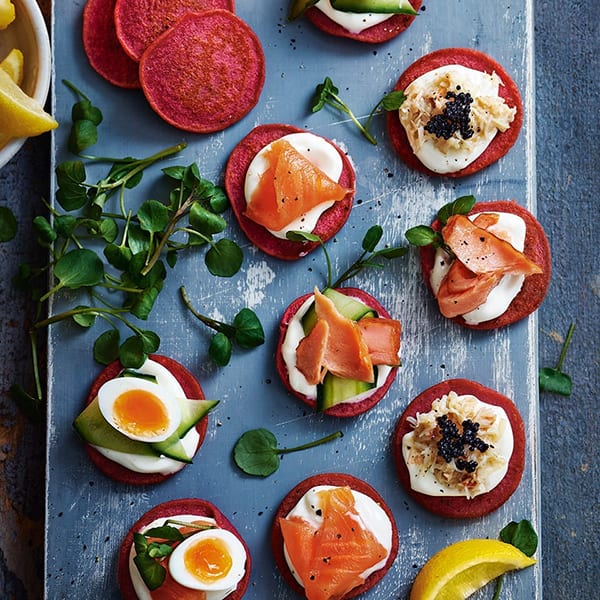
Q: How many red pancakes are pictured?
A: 12